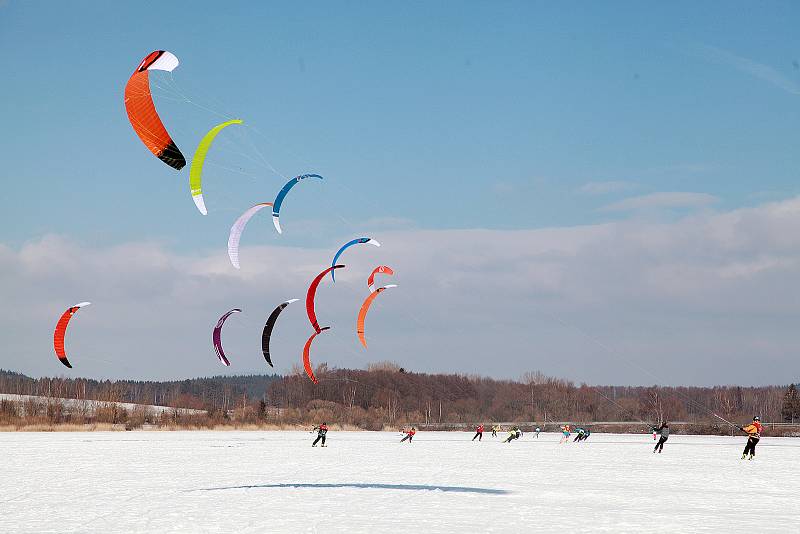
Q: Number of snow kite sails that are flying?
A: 12